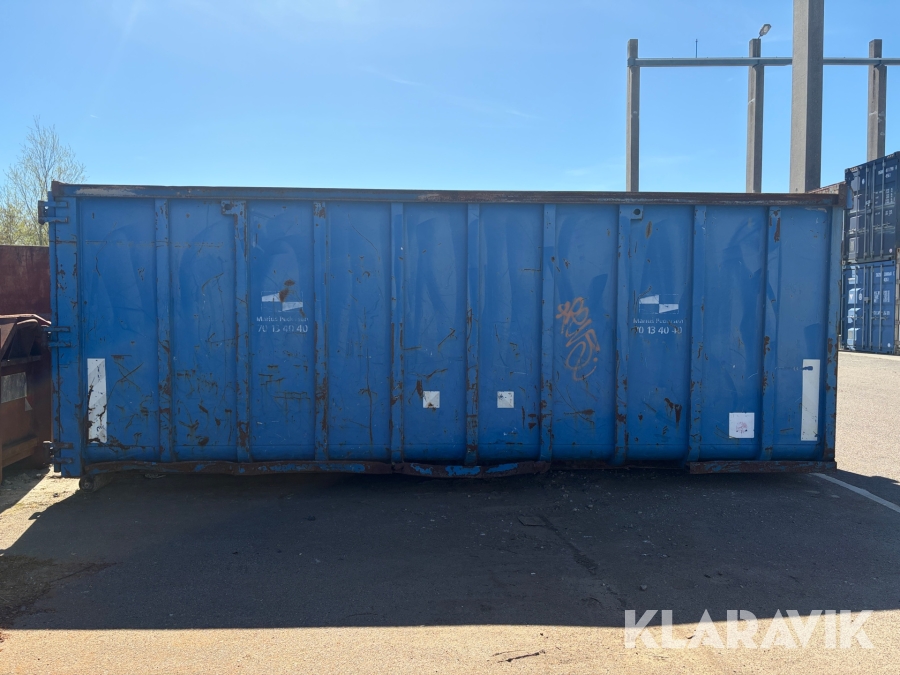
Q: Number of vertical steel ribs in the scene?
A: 9